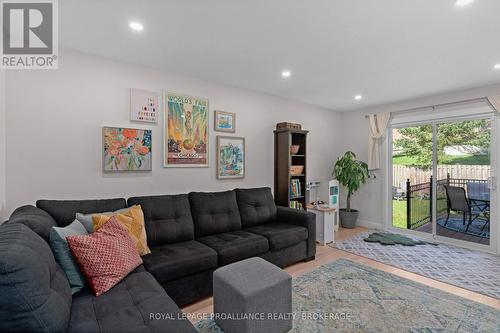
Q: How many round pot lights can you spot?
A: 5